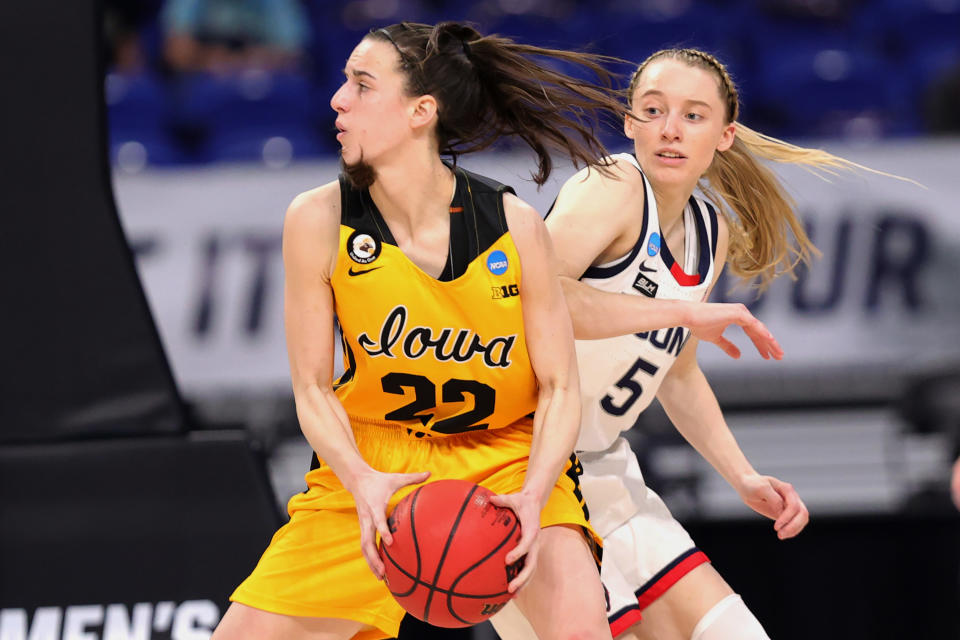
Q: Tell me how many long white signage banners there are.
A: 1